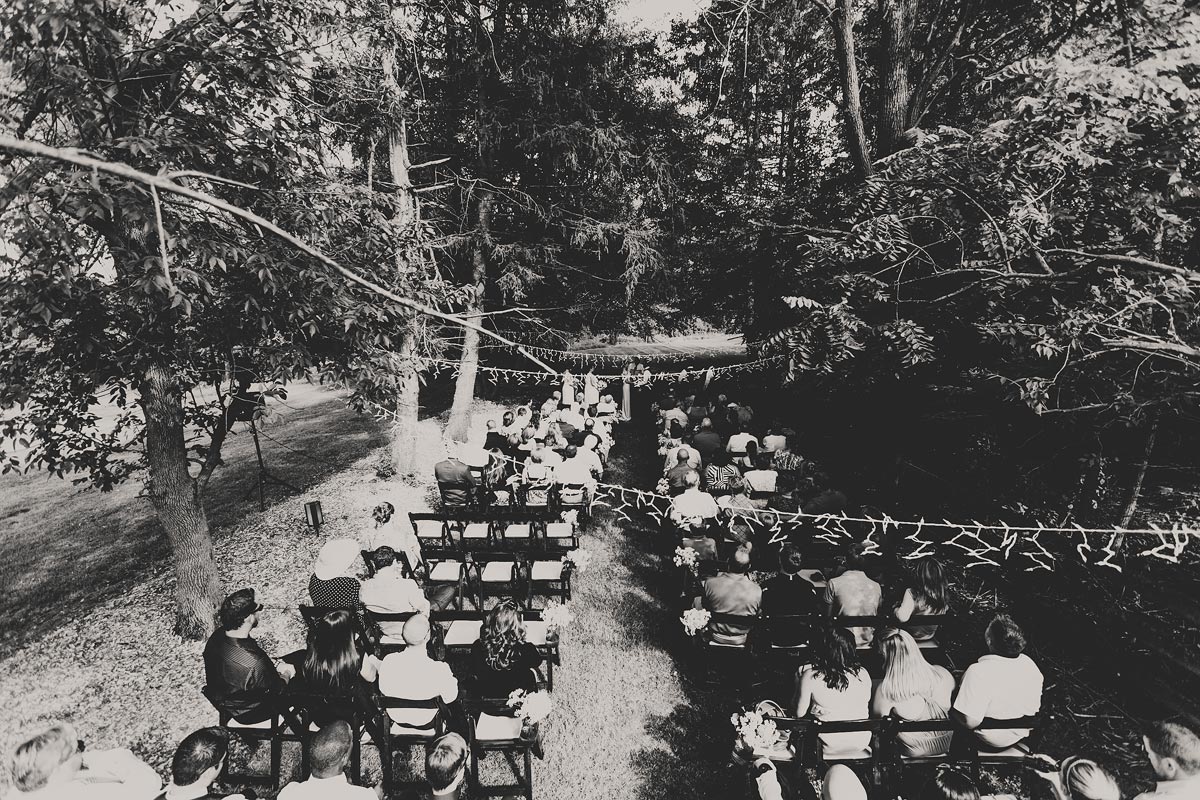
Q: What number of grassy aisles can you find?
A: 1